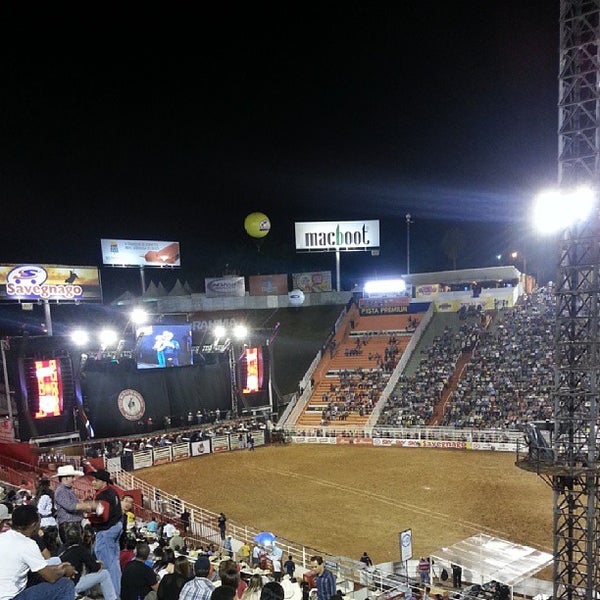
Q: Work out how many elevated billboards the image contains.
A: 3